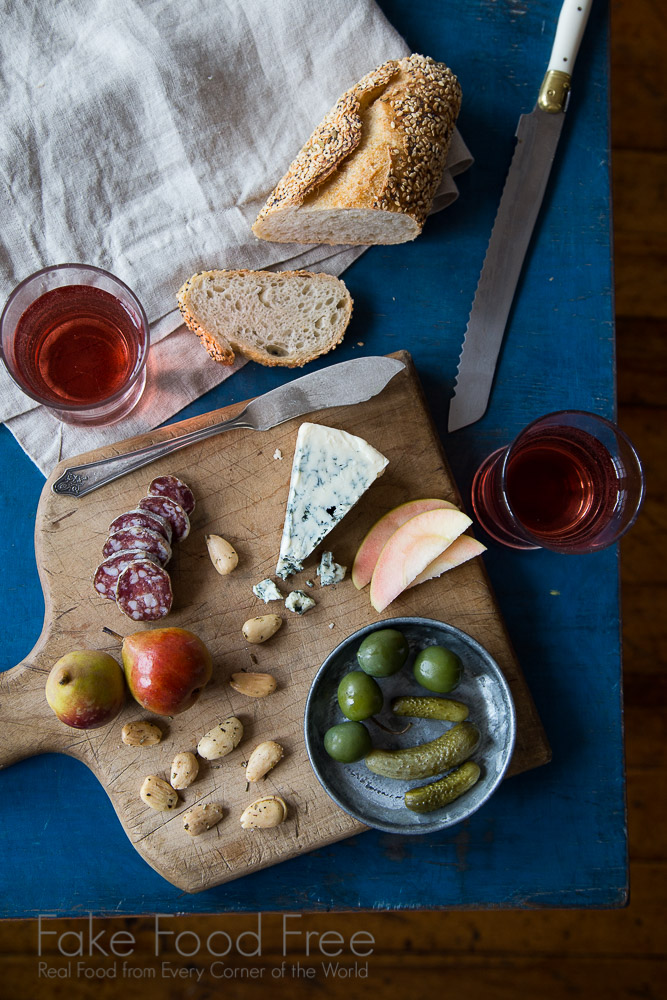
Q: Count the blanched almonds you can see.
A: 10